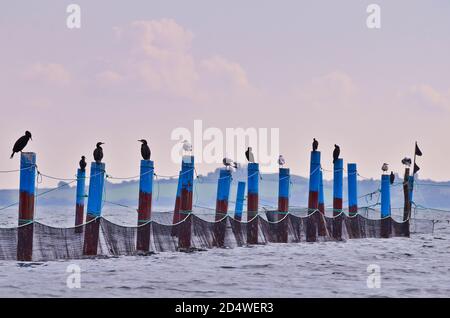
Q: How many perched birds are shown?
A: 13